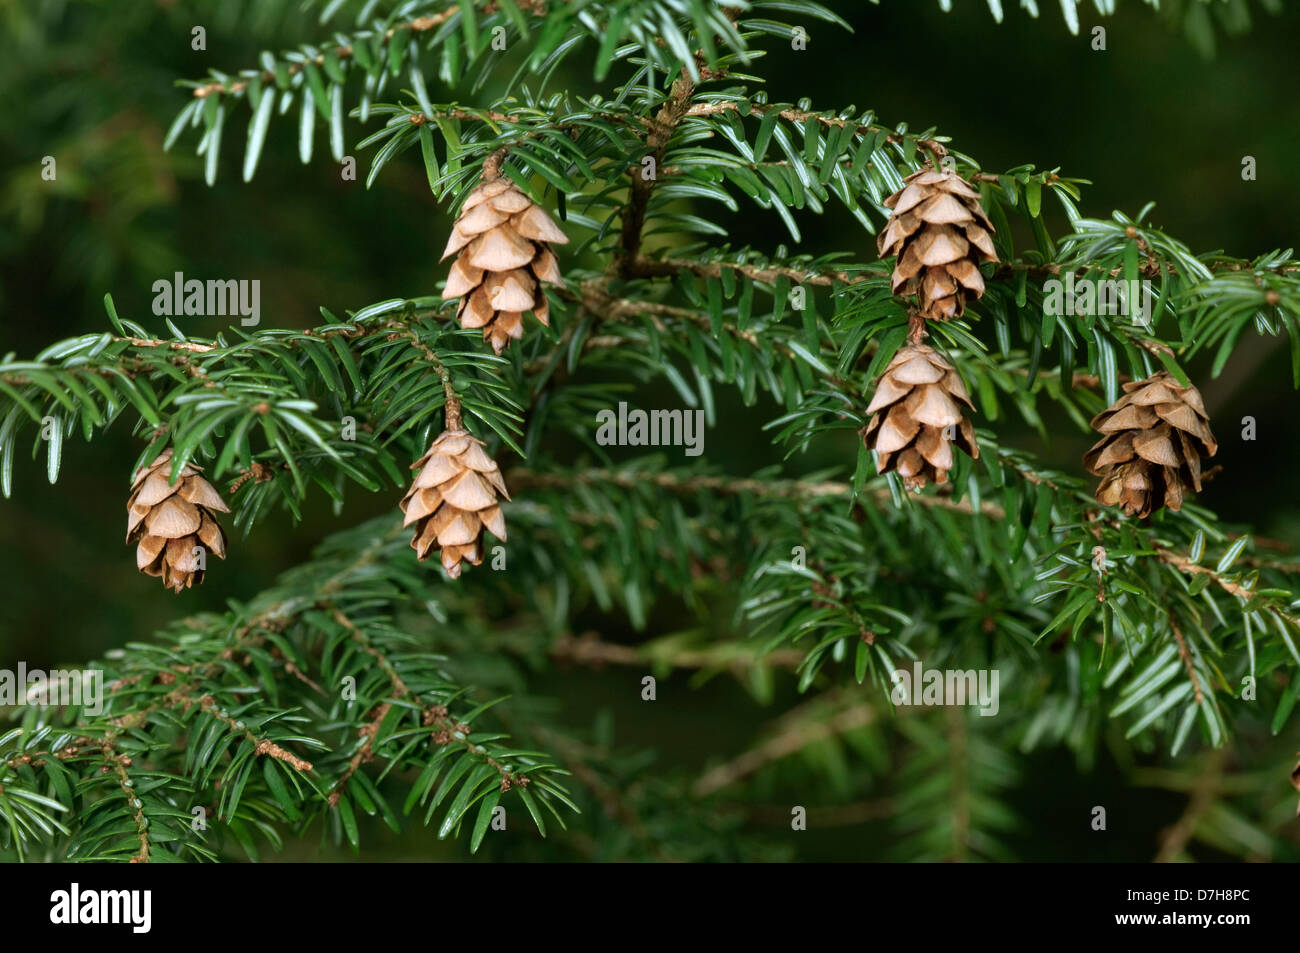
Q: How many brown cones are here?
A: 6